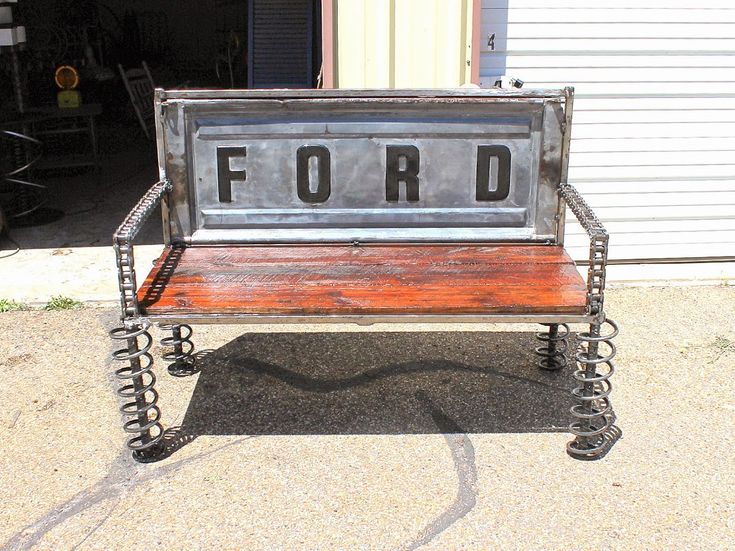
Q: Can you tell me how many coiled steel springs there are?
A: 4